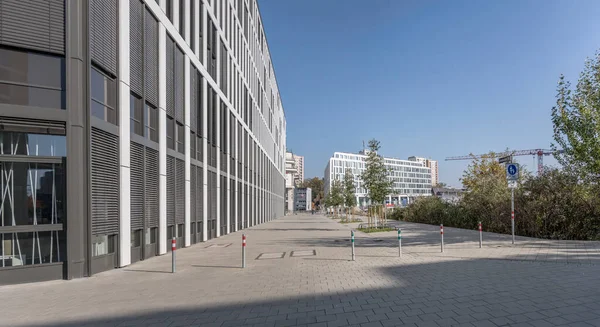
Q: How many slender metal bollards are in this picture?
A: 6